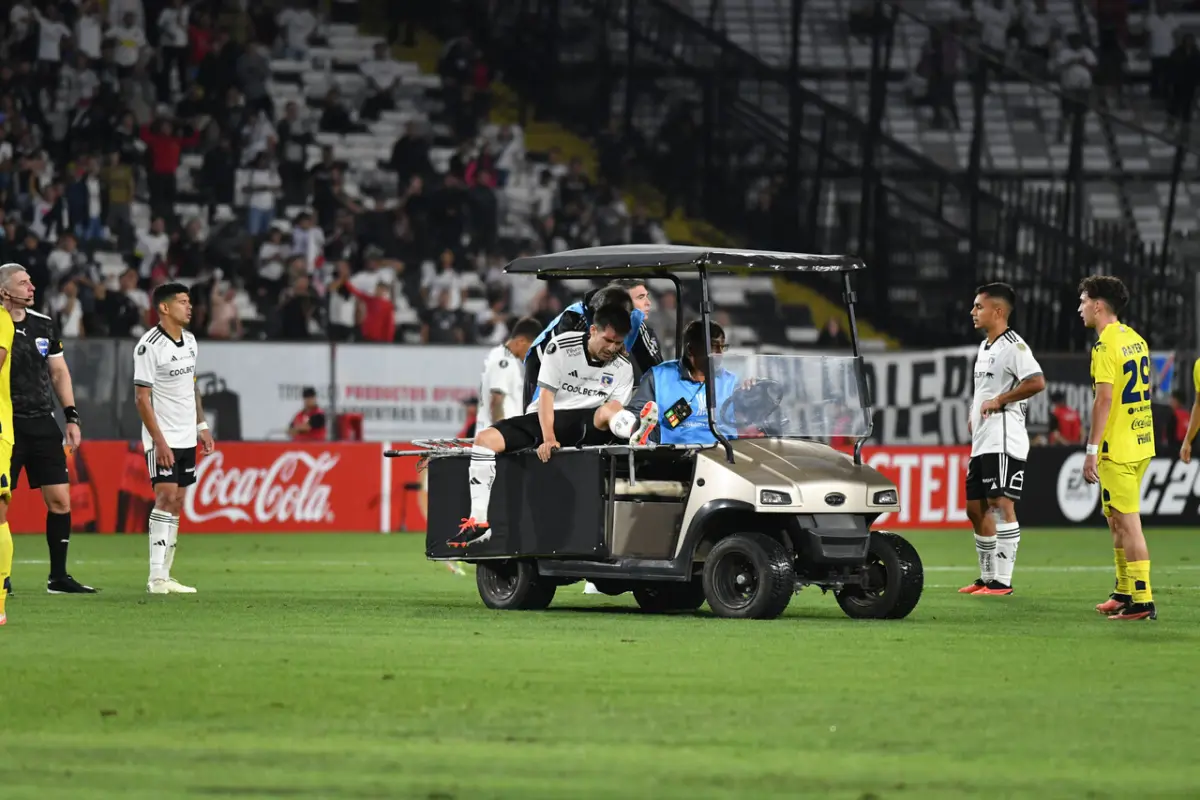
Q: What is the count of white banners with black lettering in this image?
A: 1